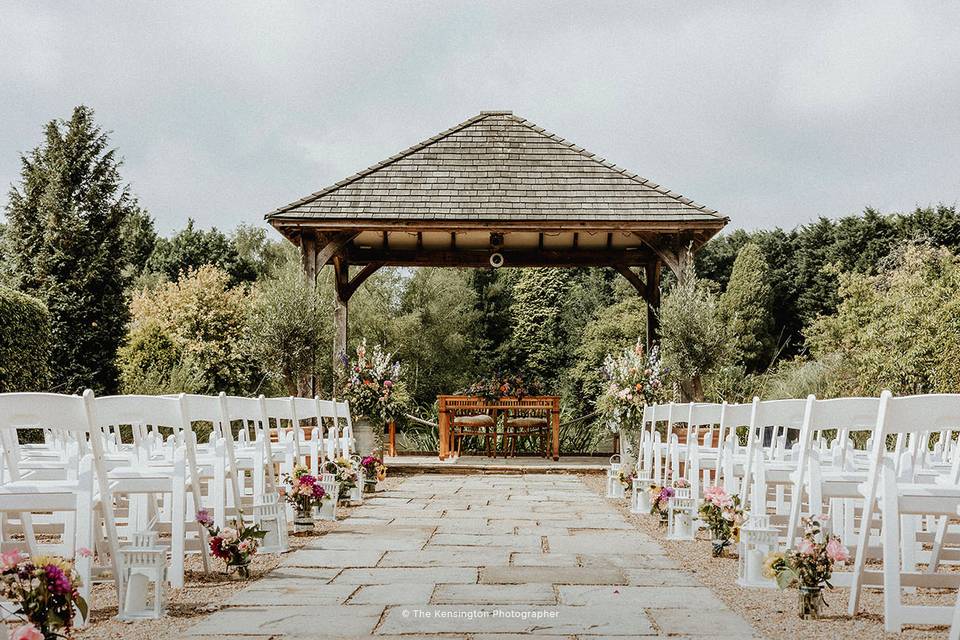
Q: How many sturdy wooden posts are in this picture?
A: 4